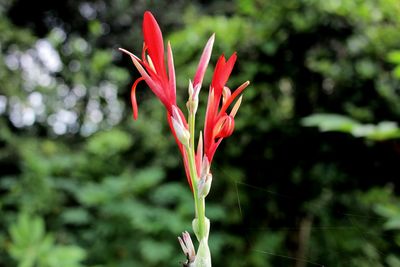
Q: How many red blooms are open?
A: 2